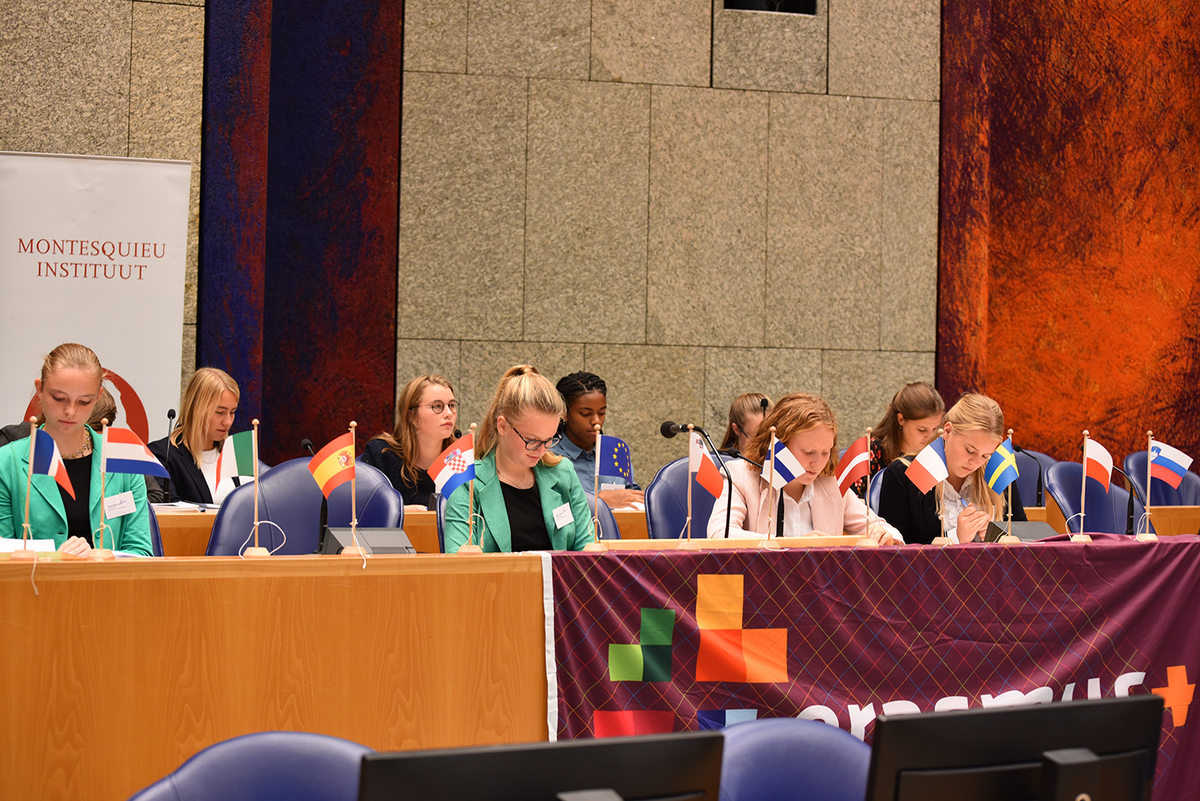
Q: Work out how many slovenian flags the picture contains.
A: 1